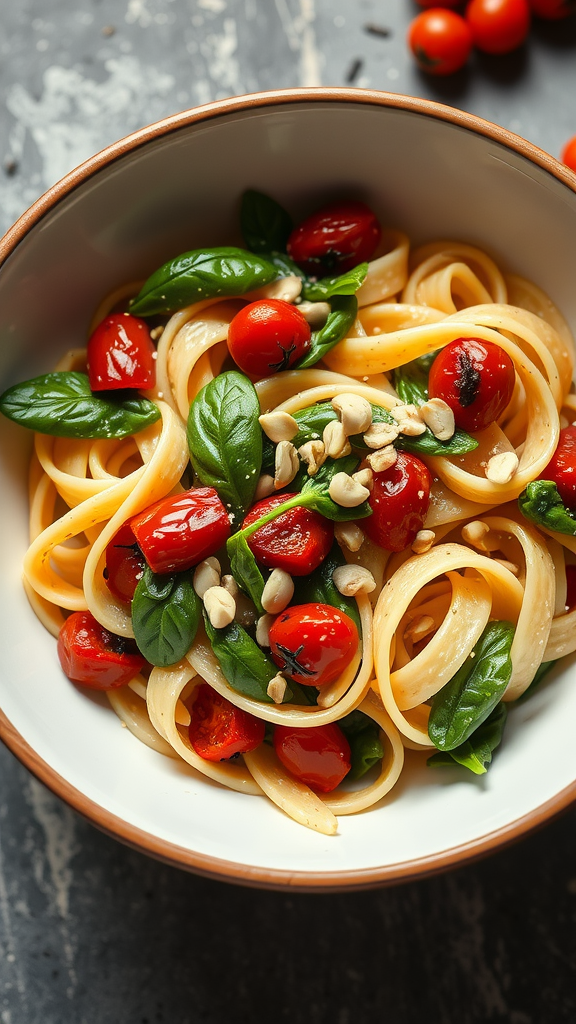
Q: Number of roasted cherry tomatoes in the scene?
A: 13